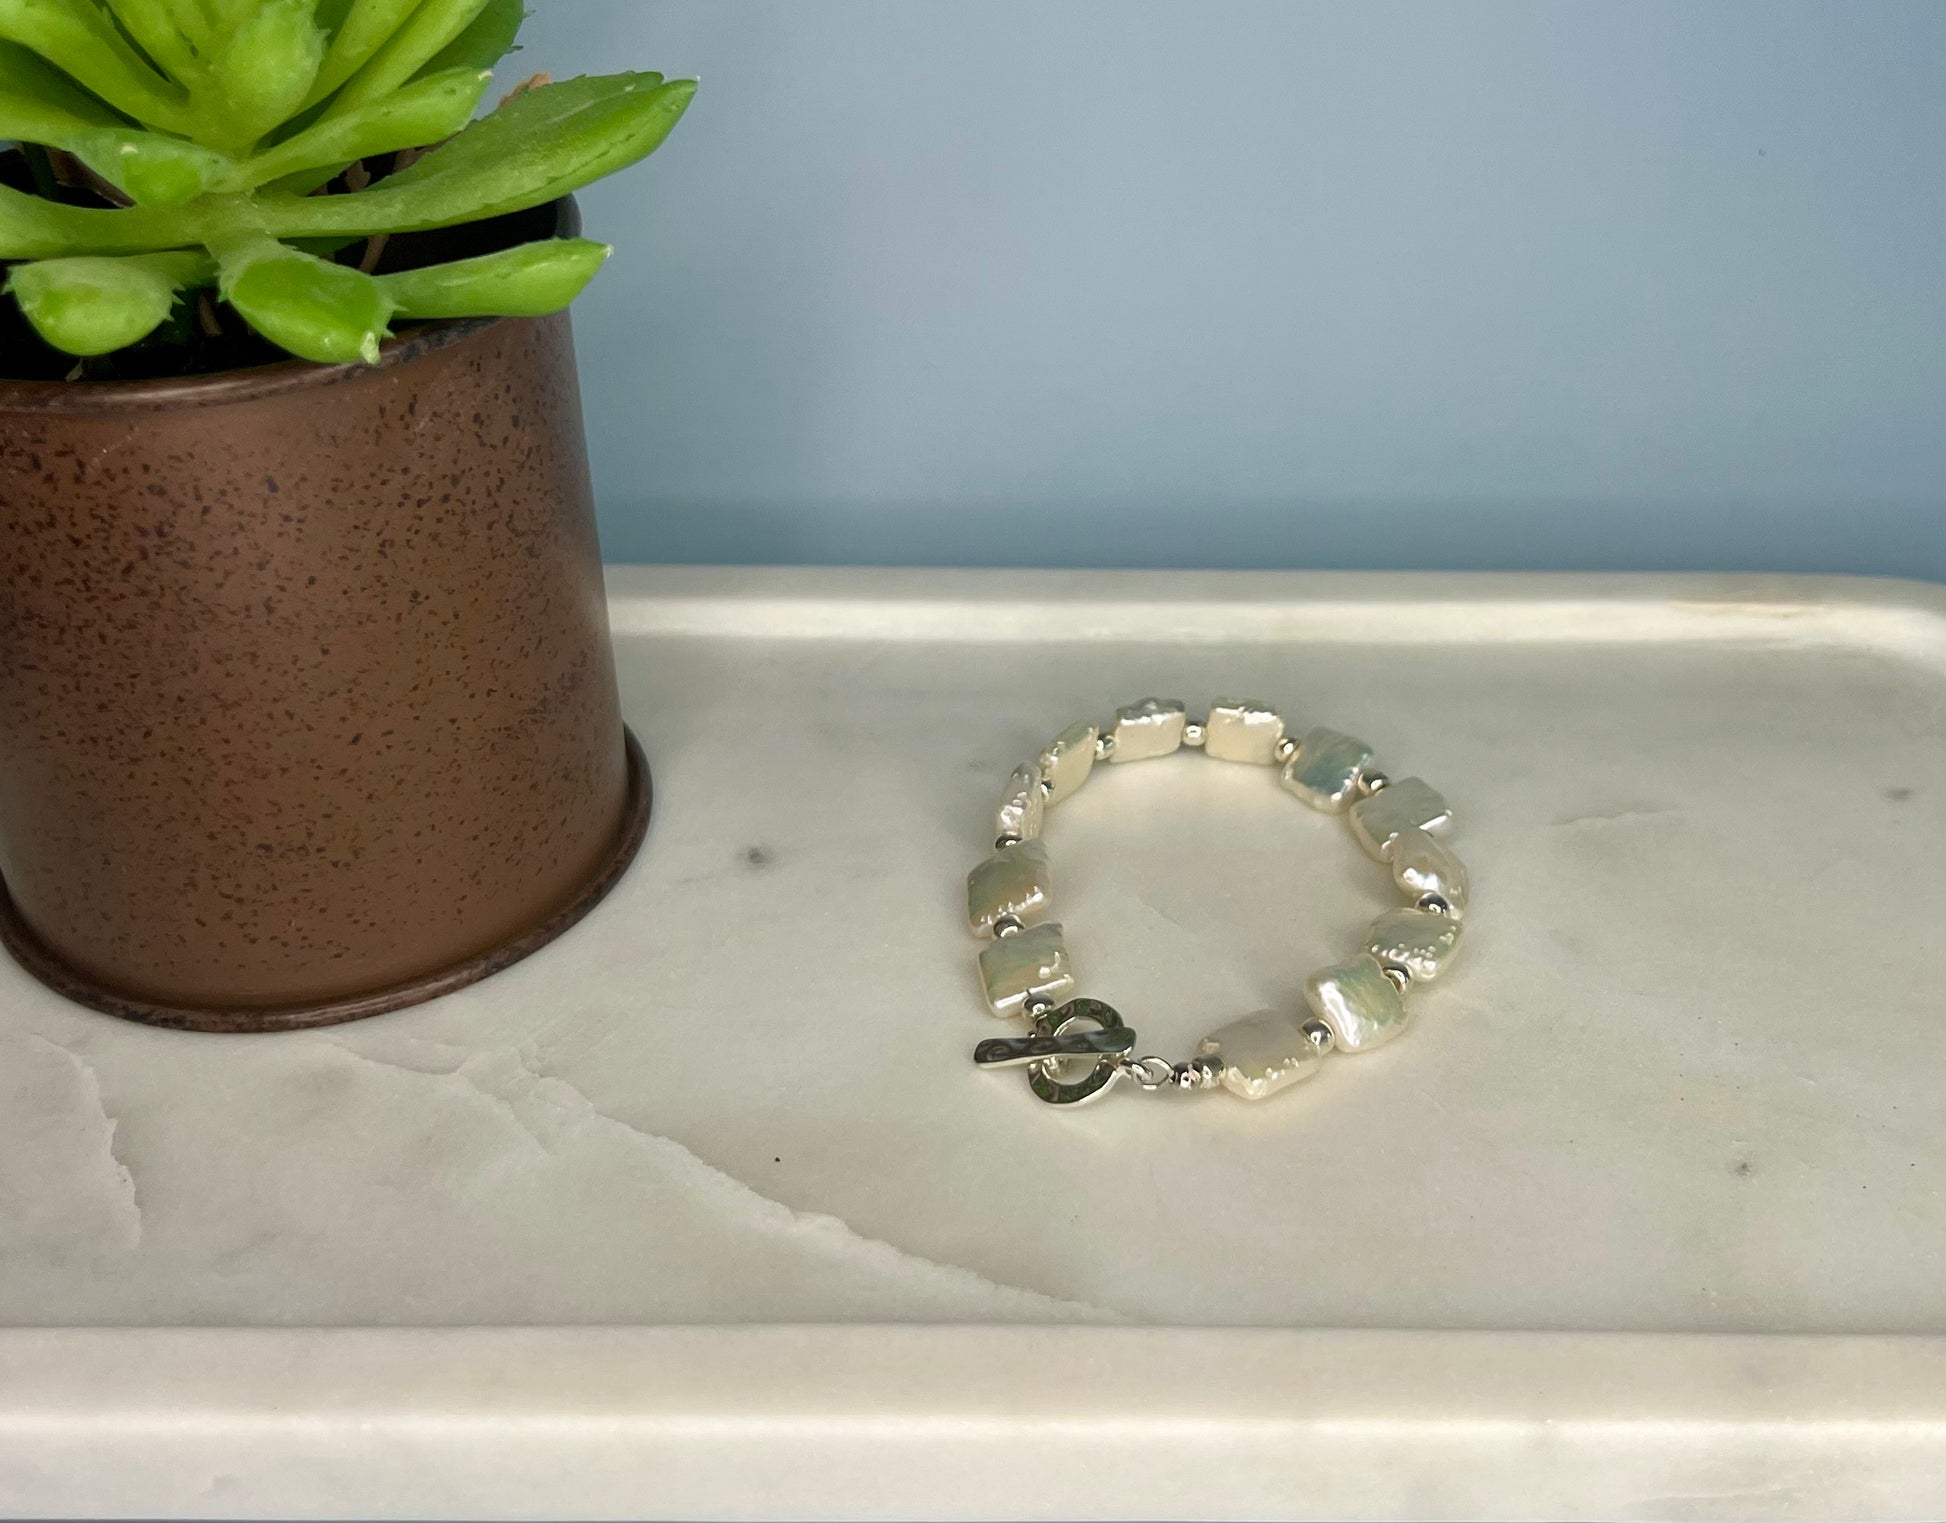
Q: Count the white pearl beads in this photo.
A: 12